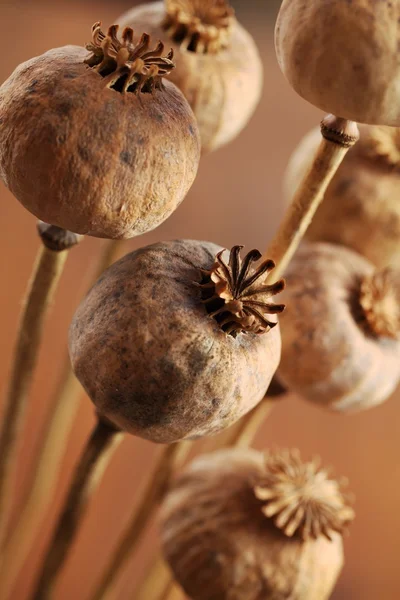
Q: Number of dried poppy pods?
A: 7